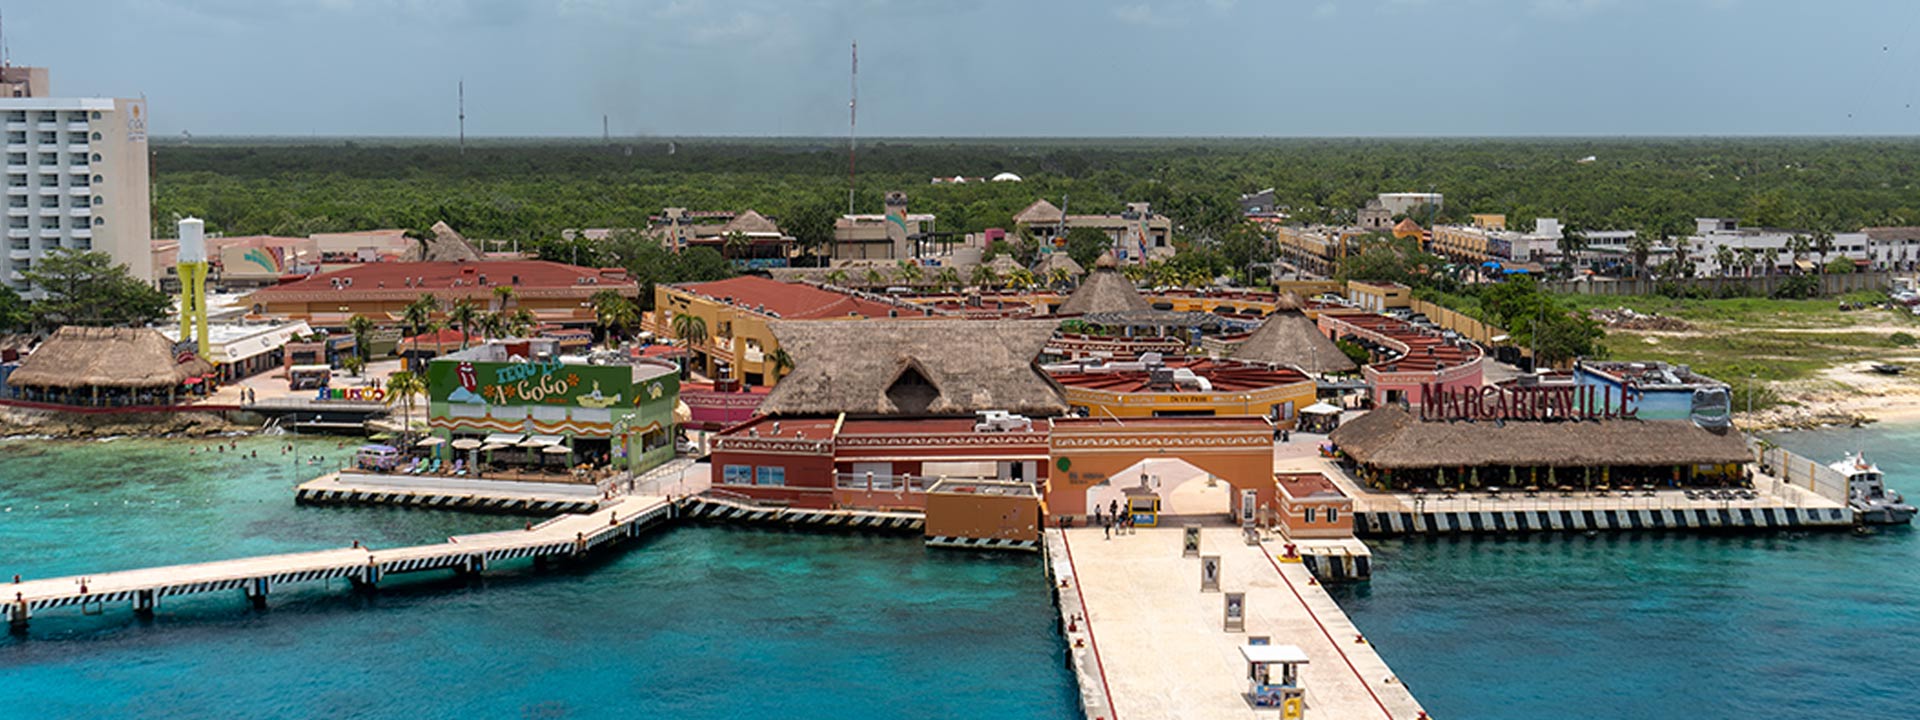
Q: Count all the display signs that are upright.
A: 5